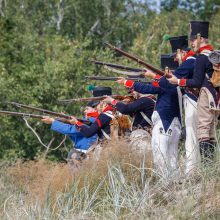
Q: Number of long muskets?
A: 6